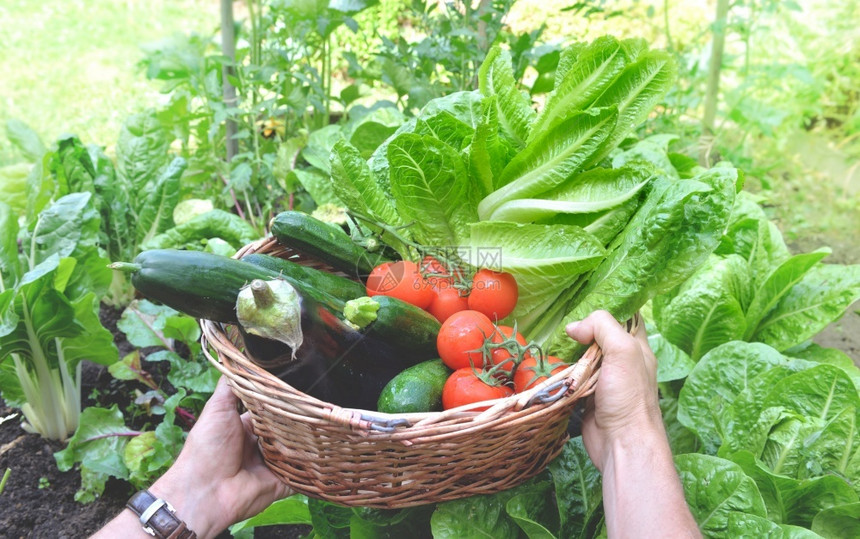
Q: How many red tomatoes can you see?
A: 8